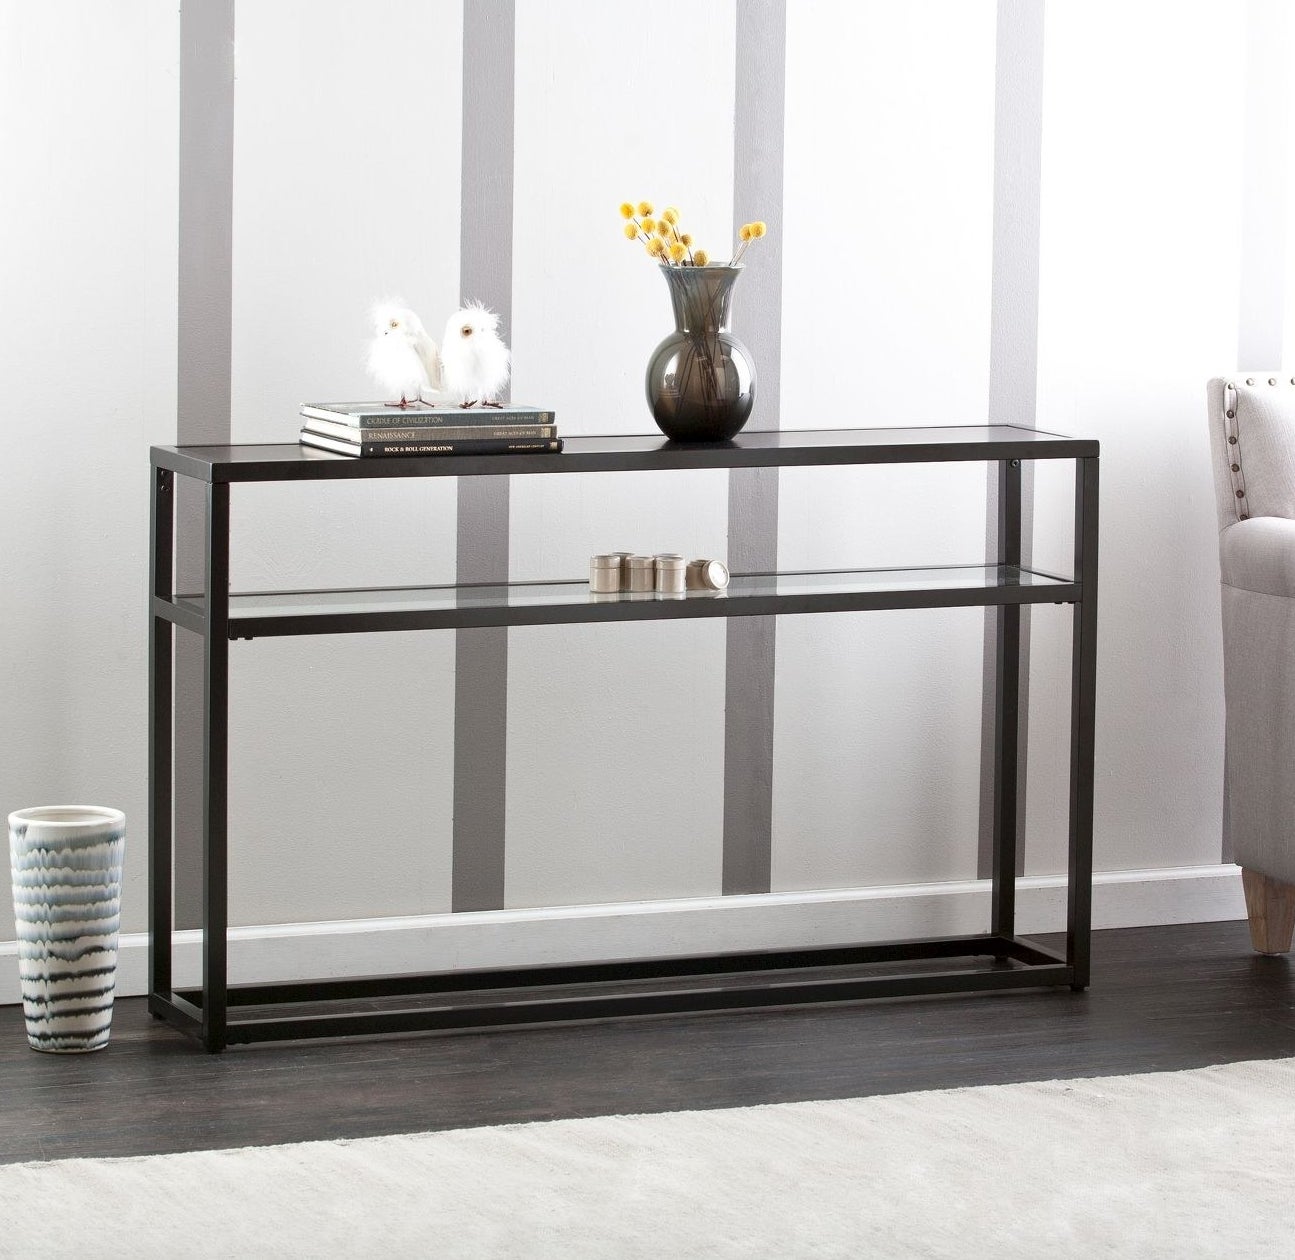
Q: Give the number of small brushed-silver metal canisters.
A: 6